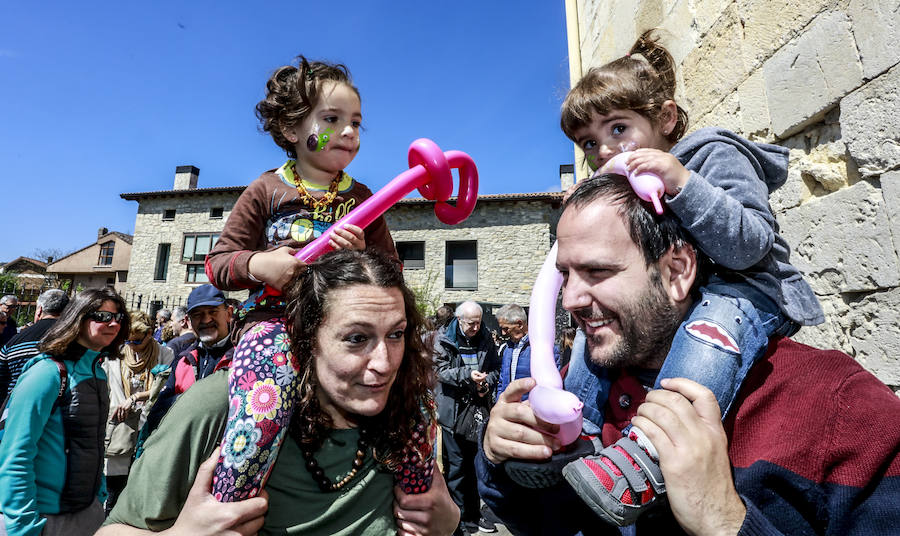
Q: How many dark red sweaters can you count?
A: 1